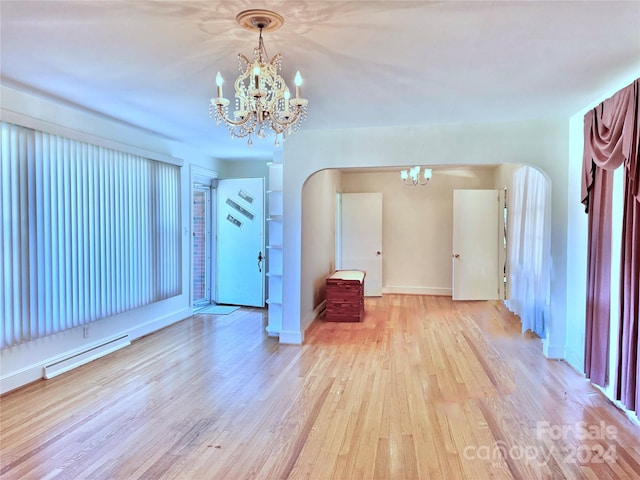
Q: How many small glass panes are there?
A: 3